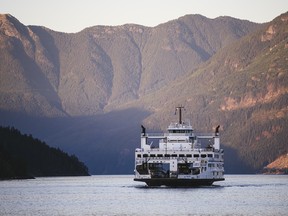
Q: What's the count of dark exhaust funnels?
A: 2